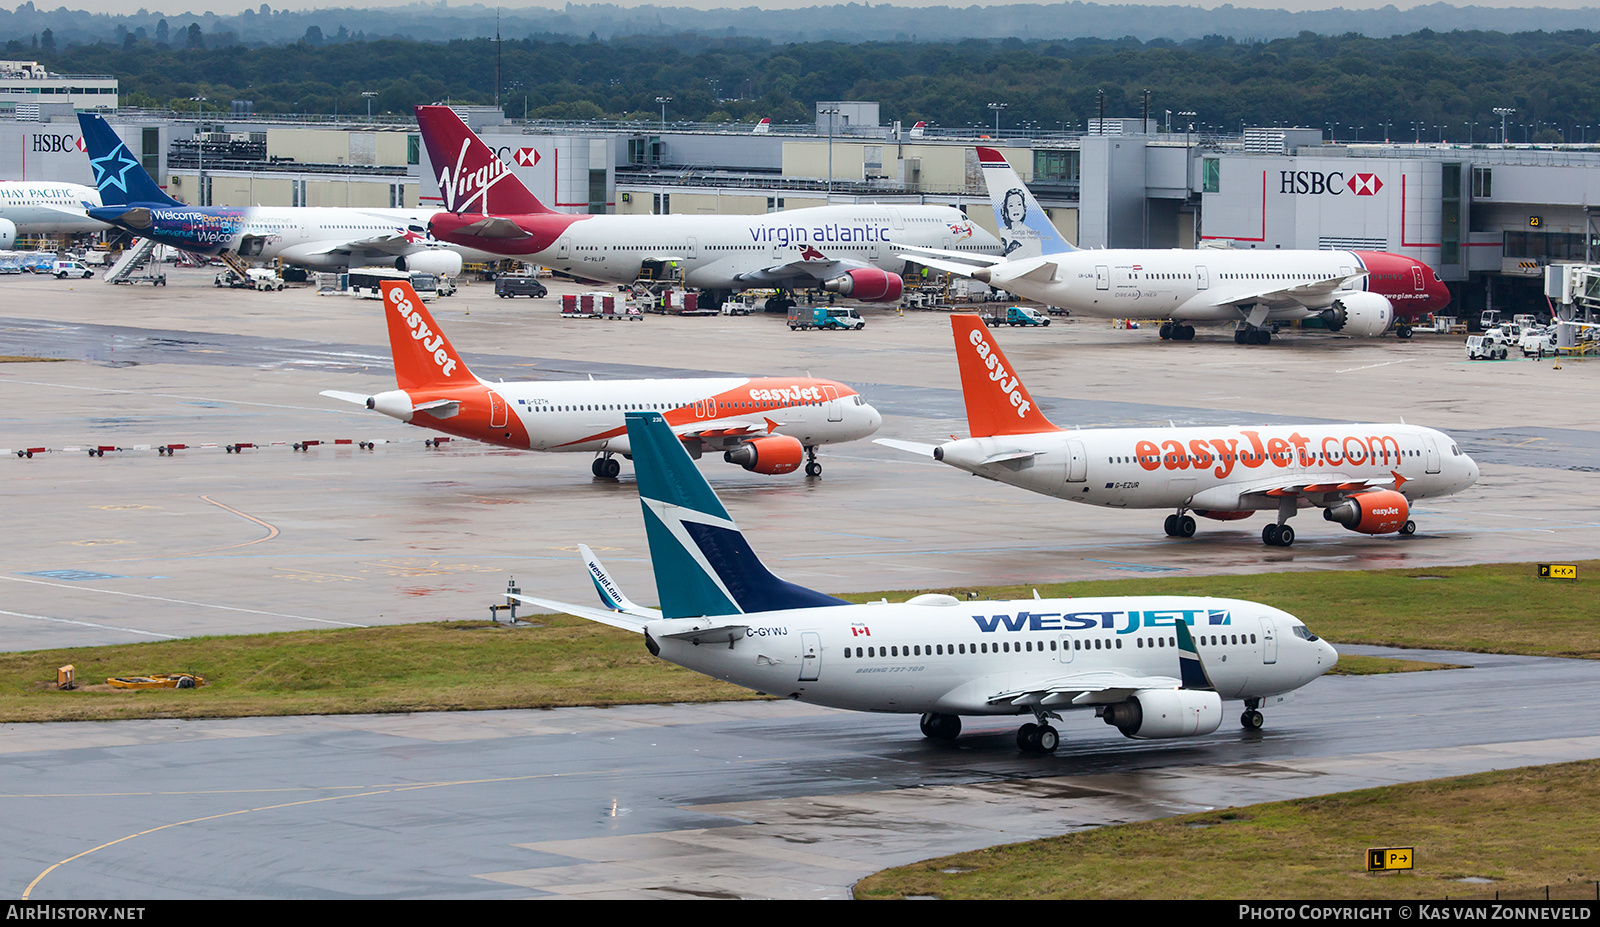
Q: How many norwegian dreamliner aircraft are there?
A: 1